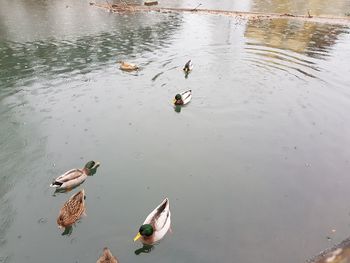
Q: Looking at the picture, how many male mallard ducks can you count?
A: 4